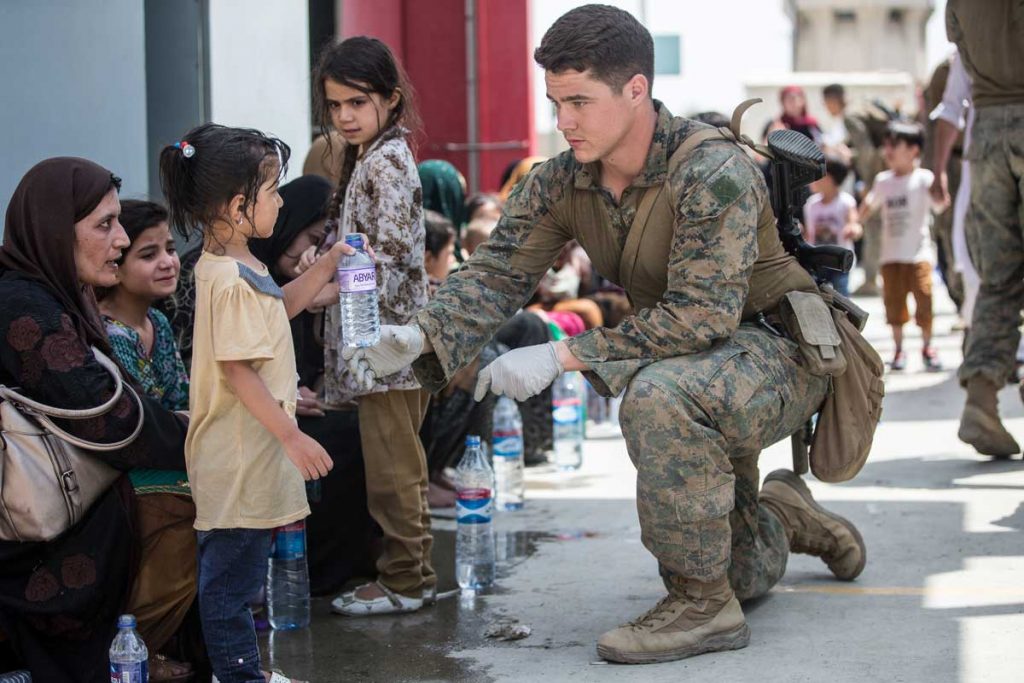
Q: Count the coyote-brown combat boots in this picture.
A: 3